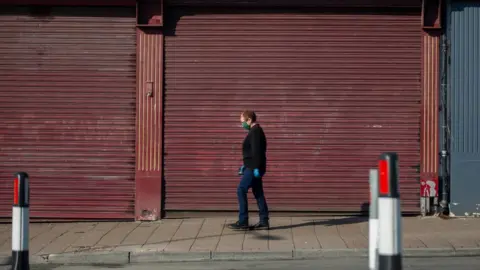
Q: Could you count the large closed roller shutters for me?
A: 2